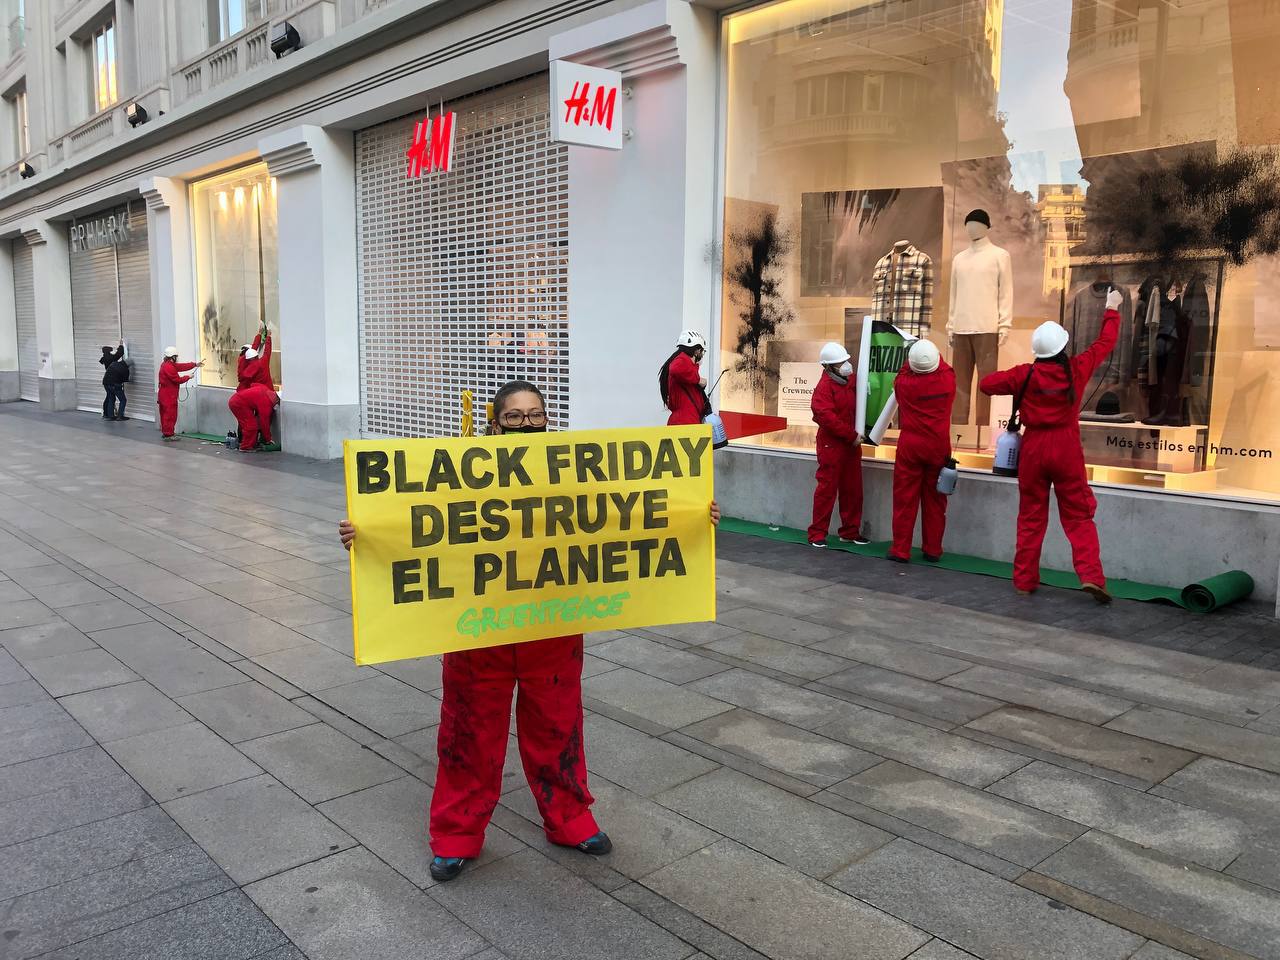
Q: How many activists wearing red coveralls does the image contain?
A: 9